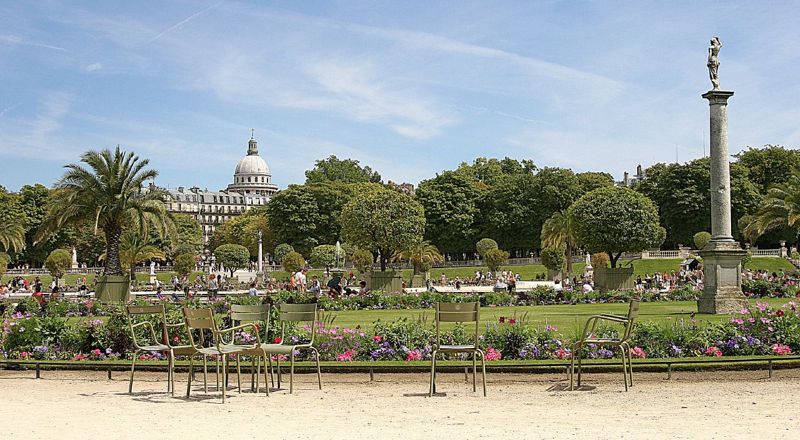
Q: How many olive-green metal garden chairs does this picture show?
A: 6